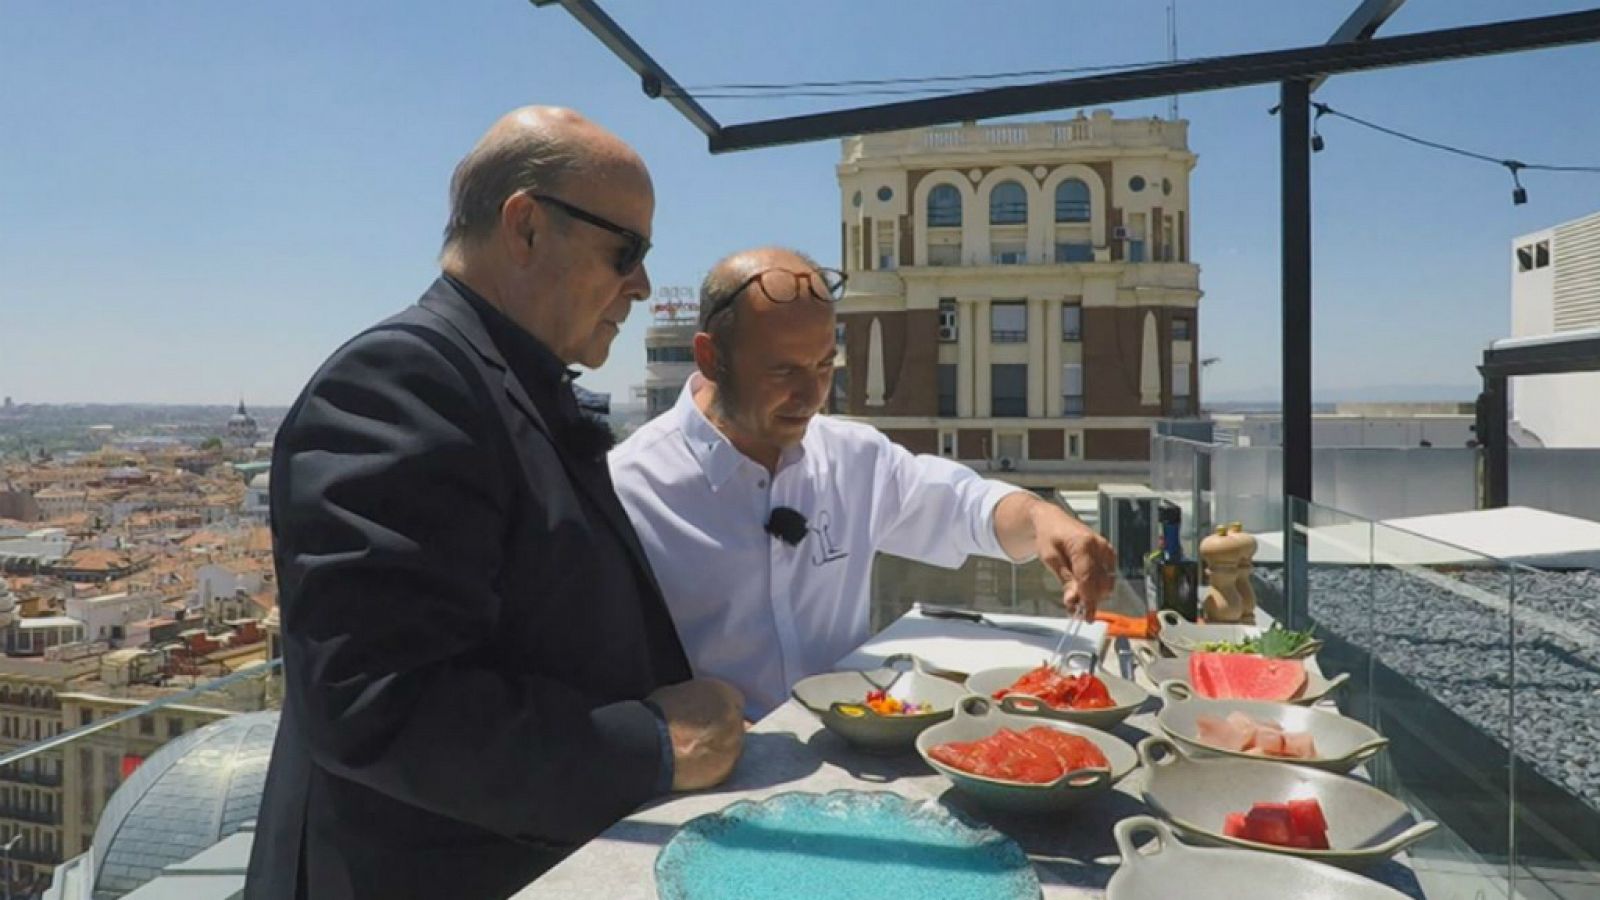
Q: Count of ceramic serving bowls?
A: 8